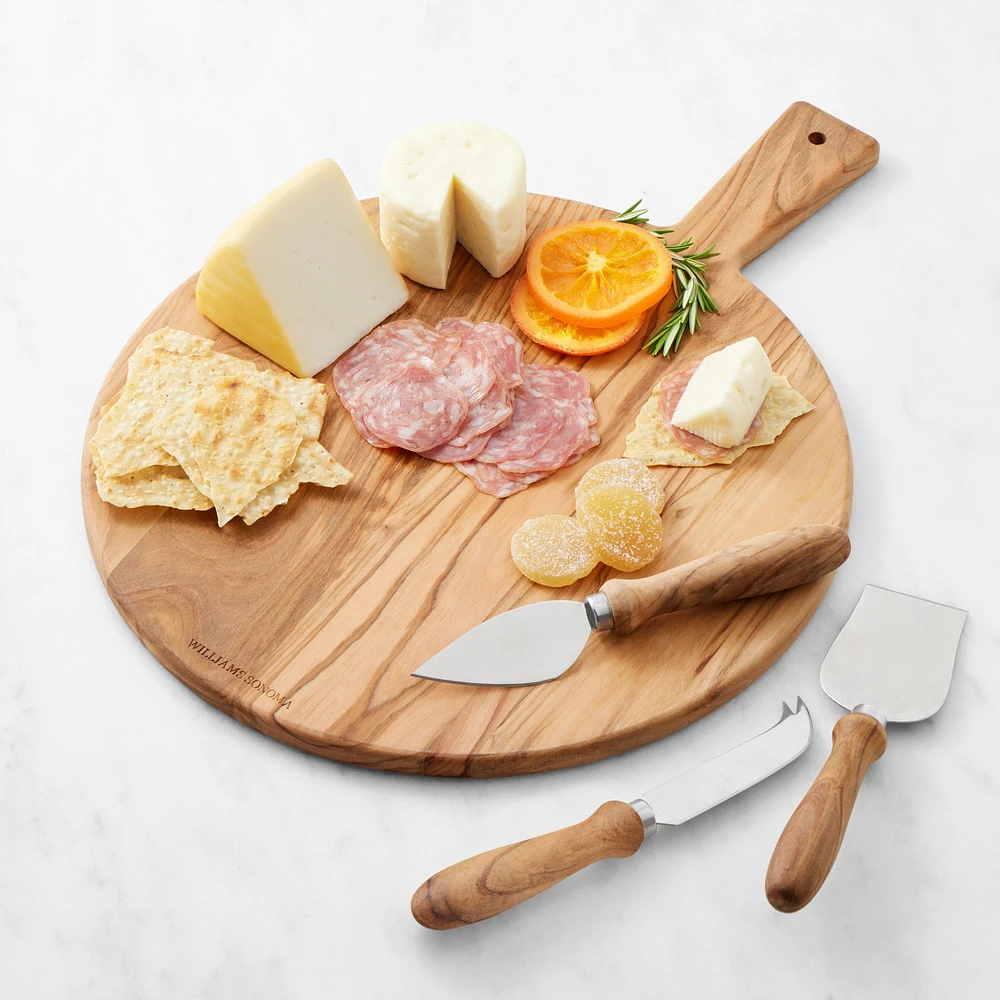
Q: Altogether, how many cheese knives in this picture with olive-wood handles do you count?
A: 3